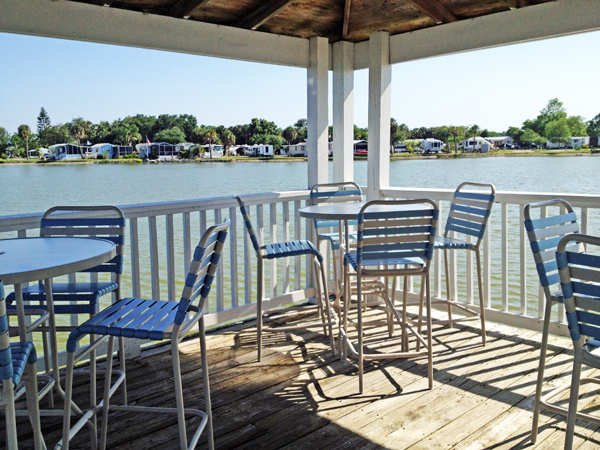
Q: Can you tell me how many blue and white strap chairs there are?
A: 9